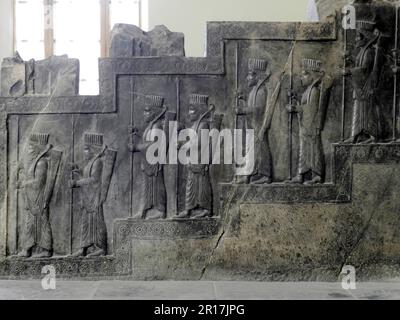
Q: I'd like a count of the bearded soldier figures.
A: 7